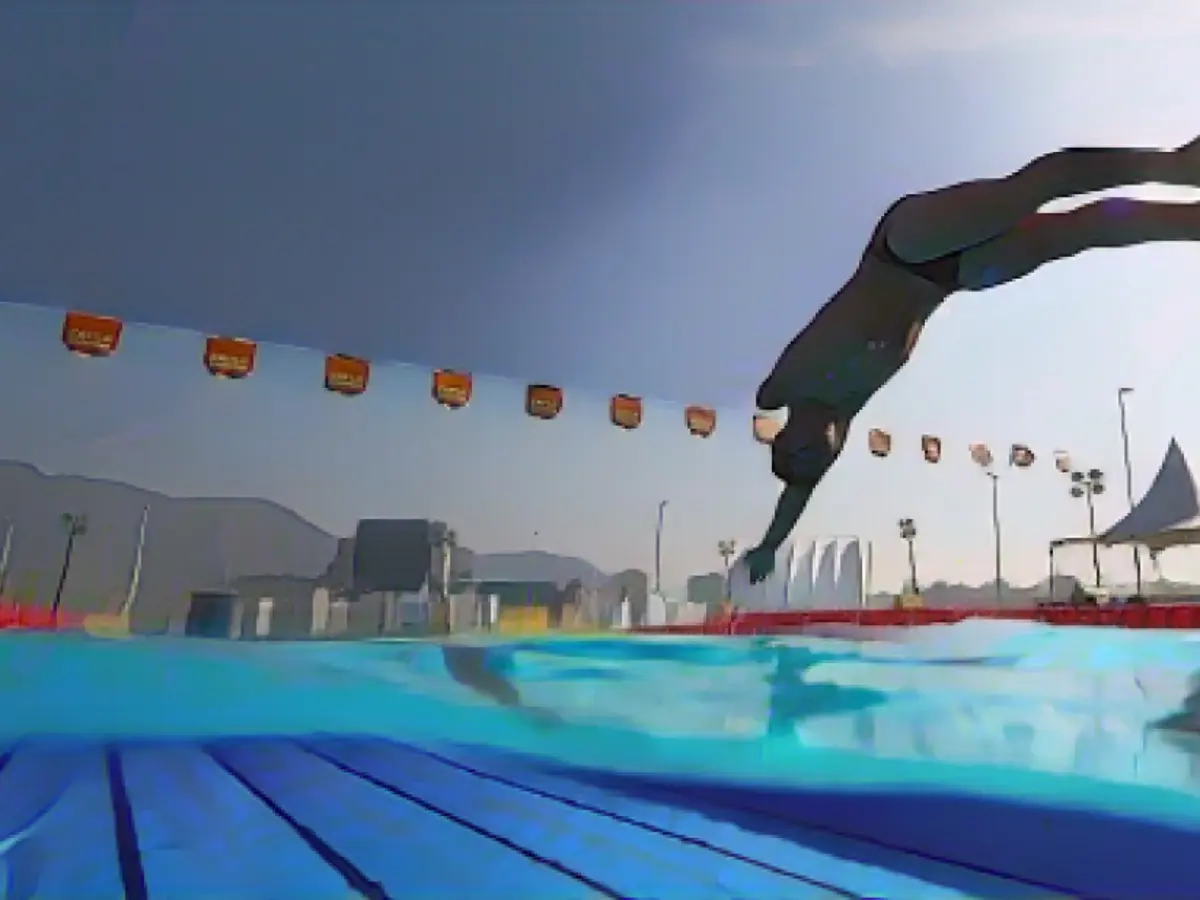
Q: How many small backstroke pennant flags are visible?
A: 13